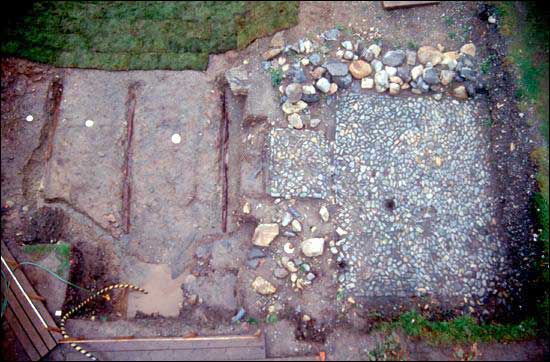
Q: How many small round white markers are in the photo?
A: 3